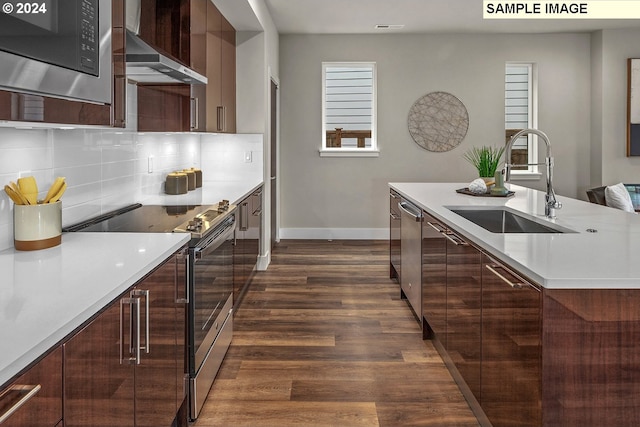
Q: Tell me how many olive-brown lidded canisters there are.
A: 3